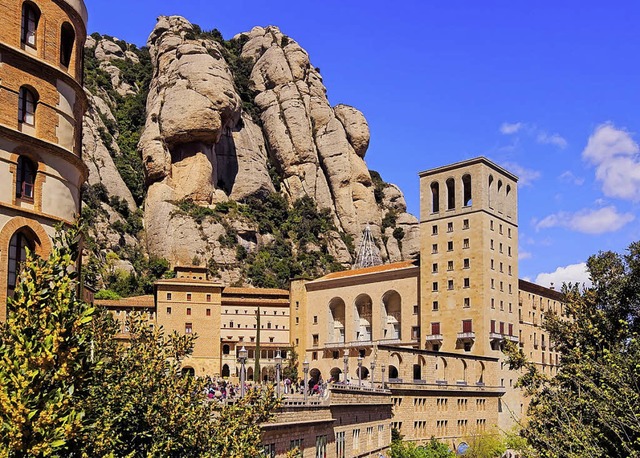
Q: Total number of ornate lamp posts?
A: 7